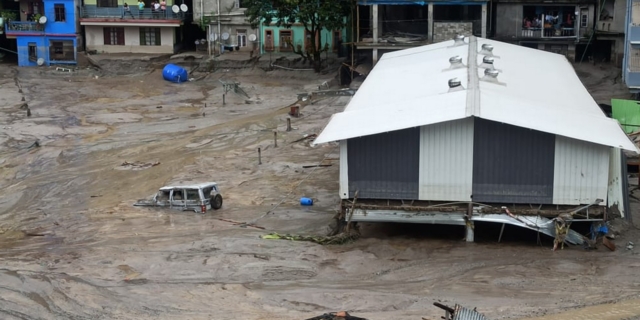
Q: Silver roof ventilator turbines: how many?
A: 6